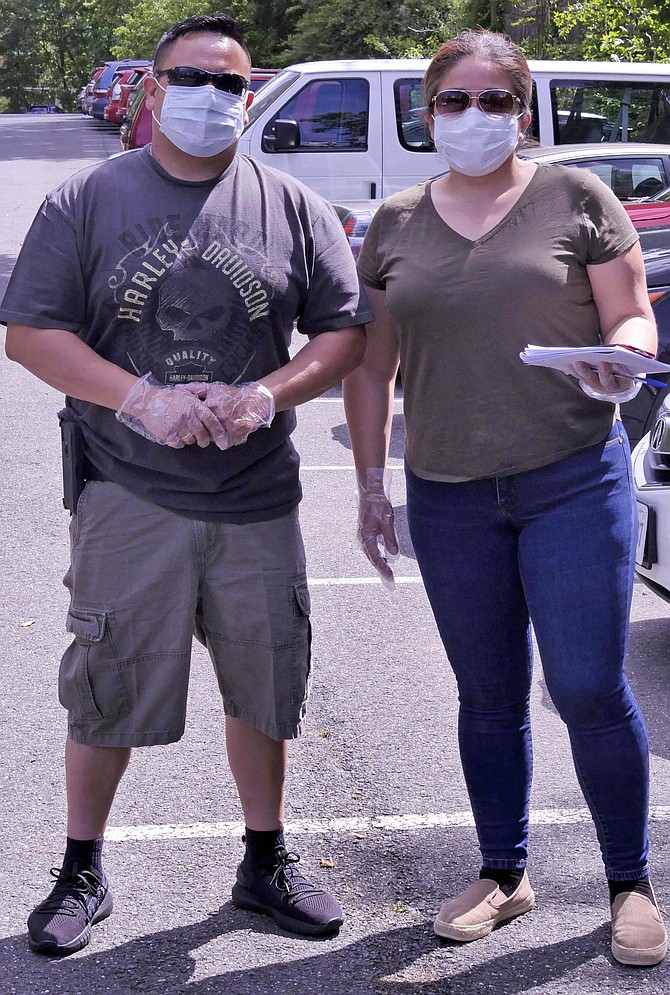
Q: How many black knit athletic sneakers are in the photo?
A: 2